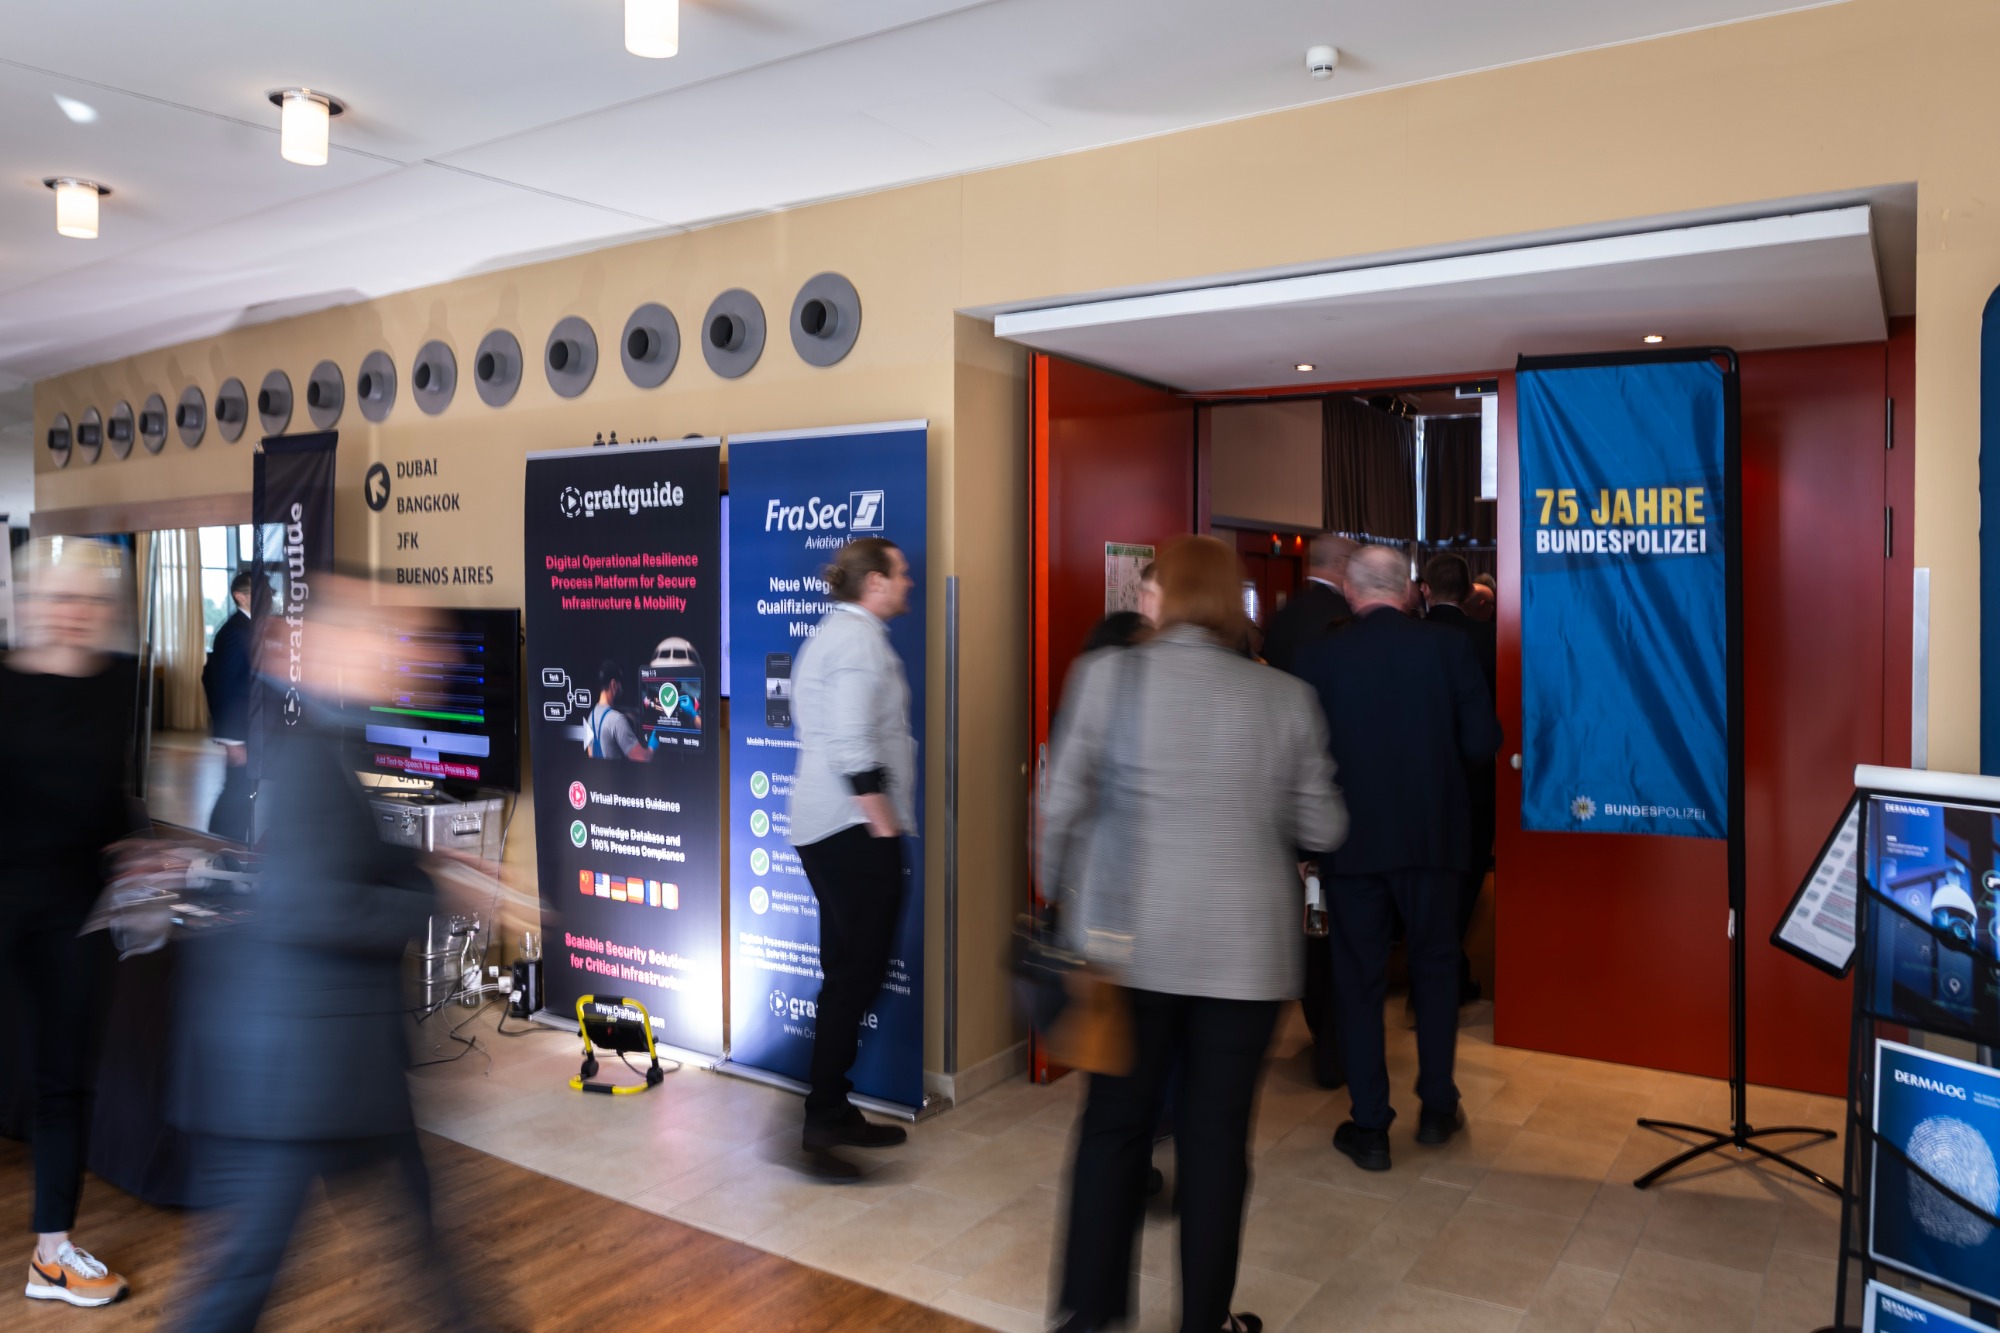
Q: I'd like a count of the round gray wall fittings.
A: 15